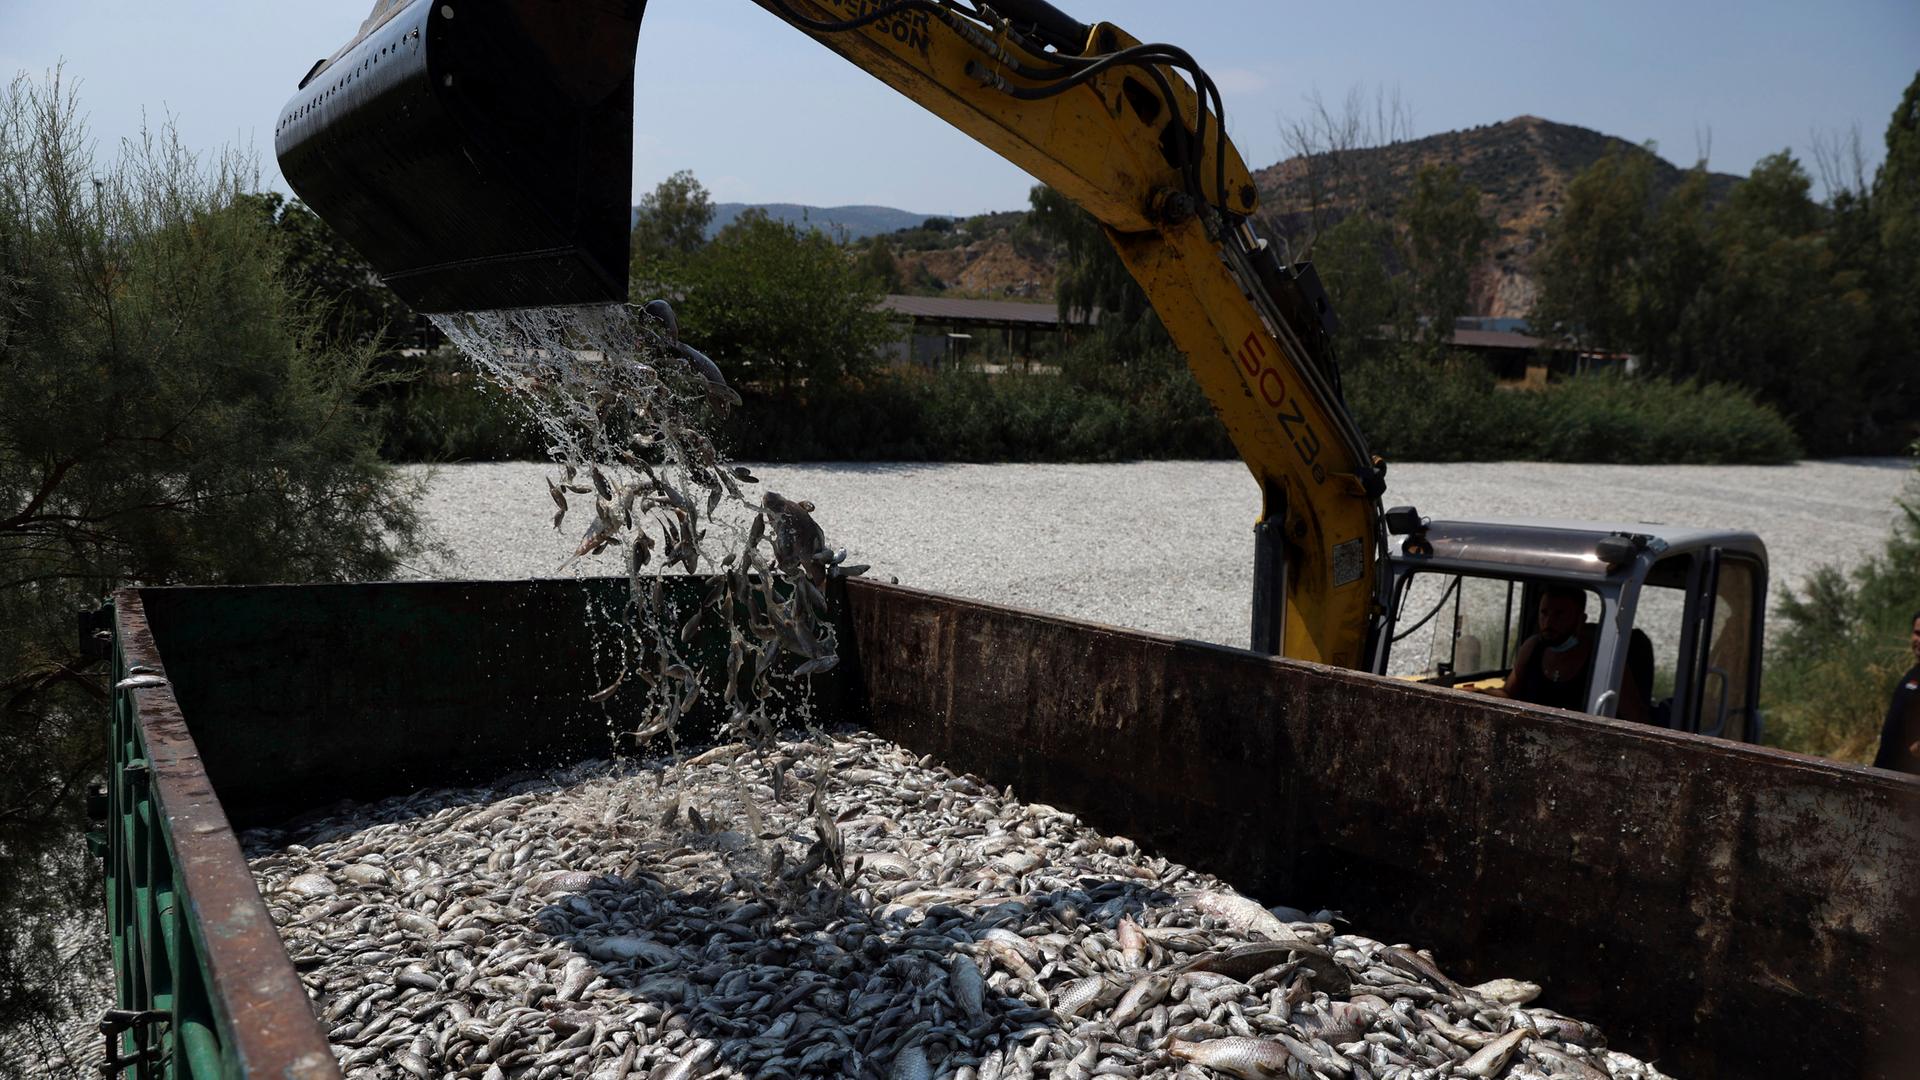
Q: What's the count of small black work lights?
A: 2